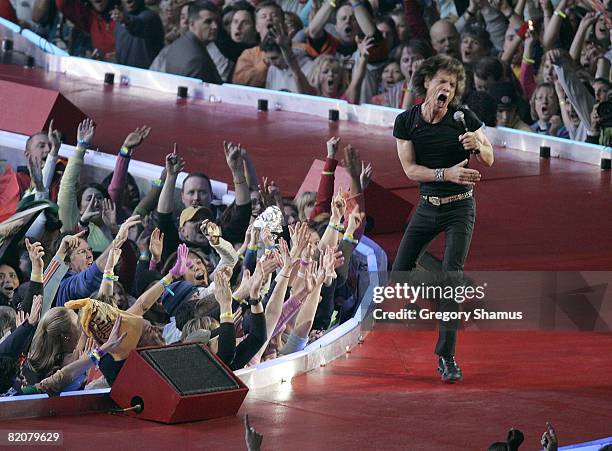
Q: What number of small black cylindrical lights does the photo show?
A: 8